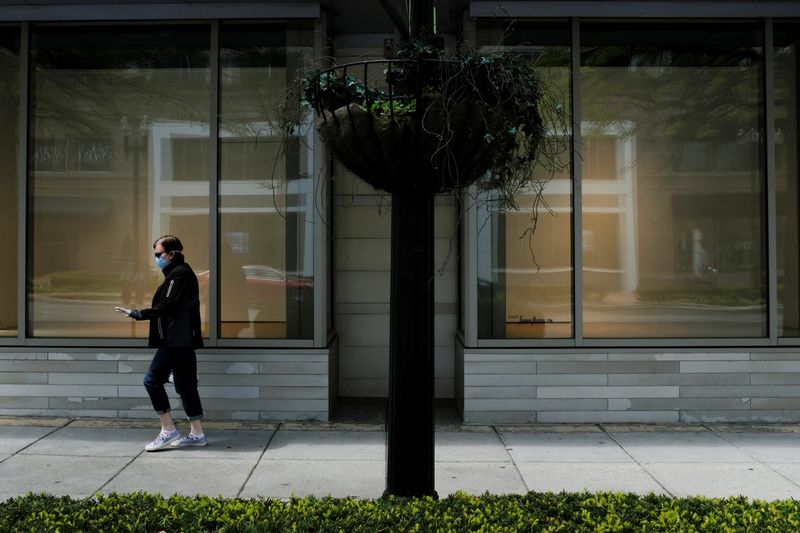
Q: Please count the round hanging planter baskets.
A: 1